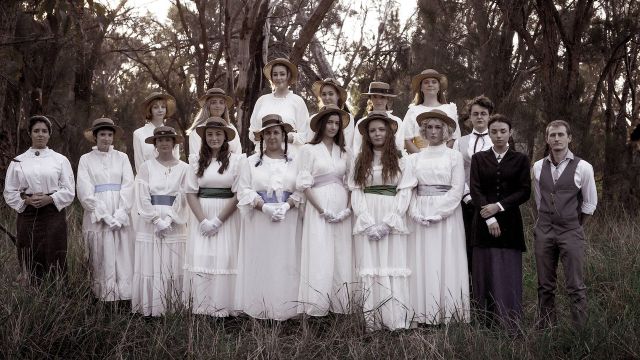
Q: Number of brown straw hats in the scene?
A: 13